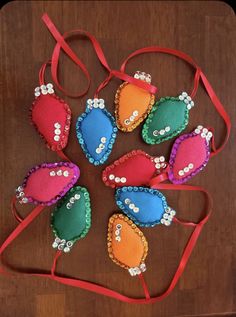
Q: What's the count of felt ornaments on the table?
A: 10